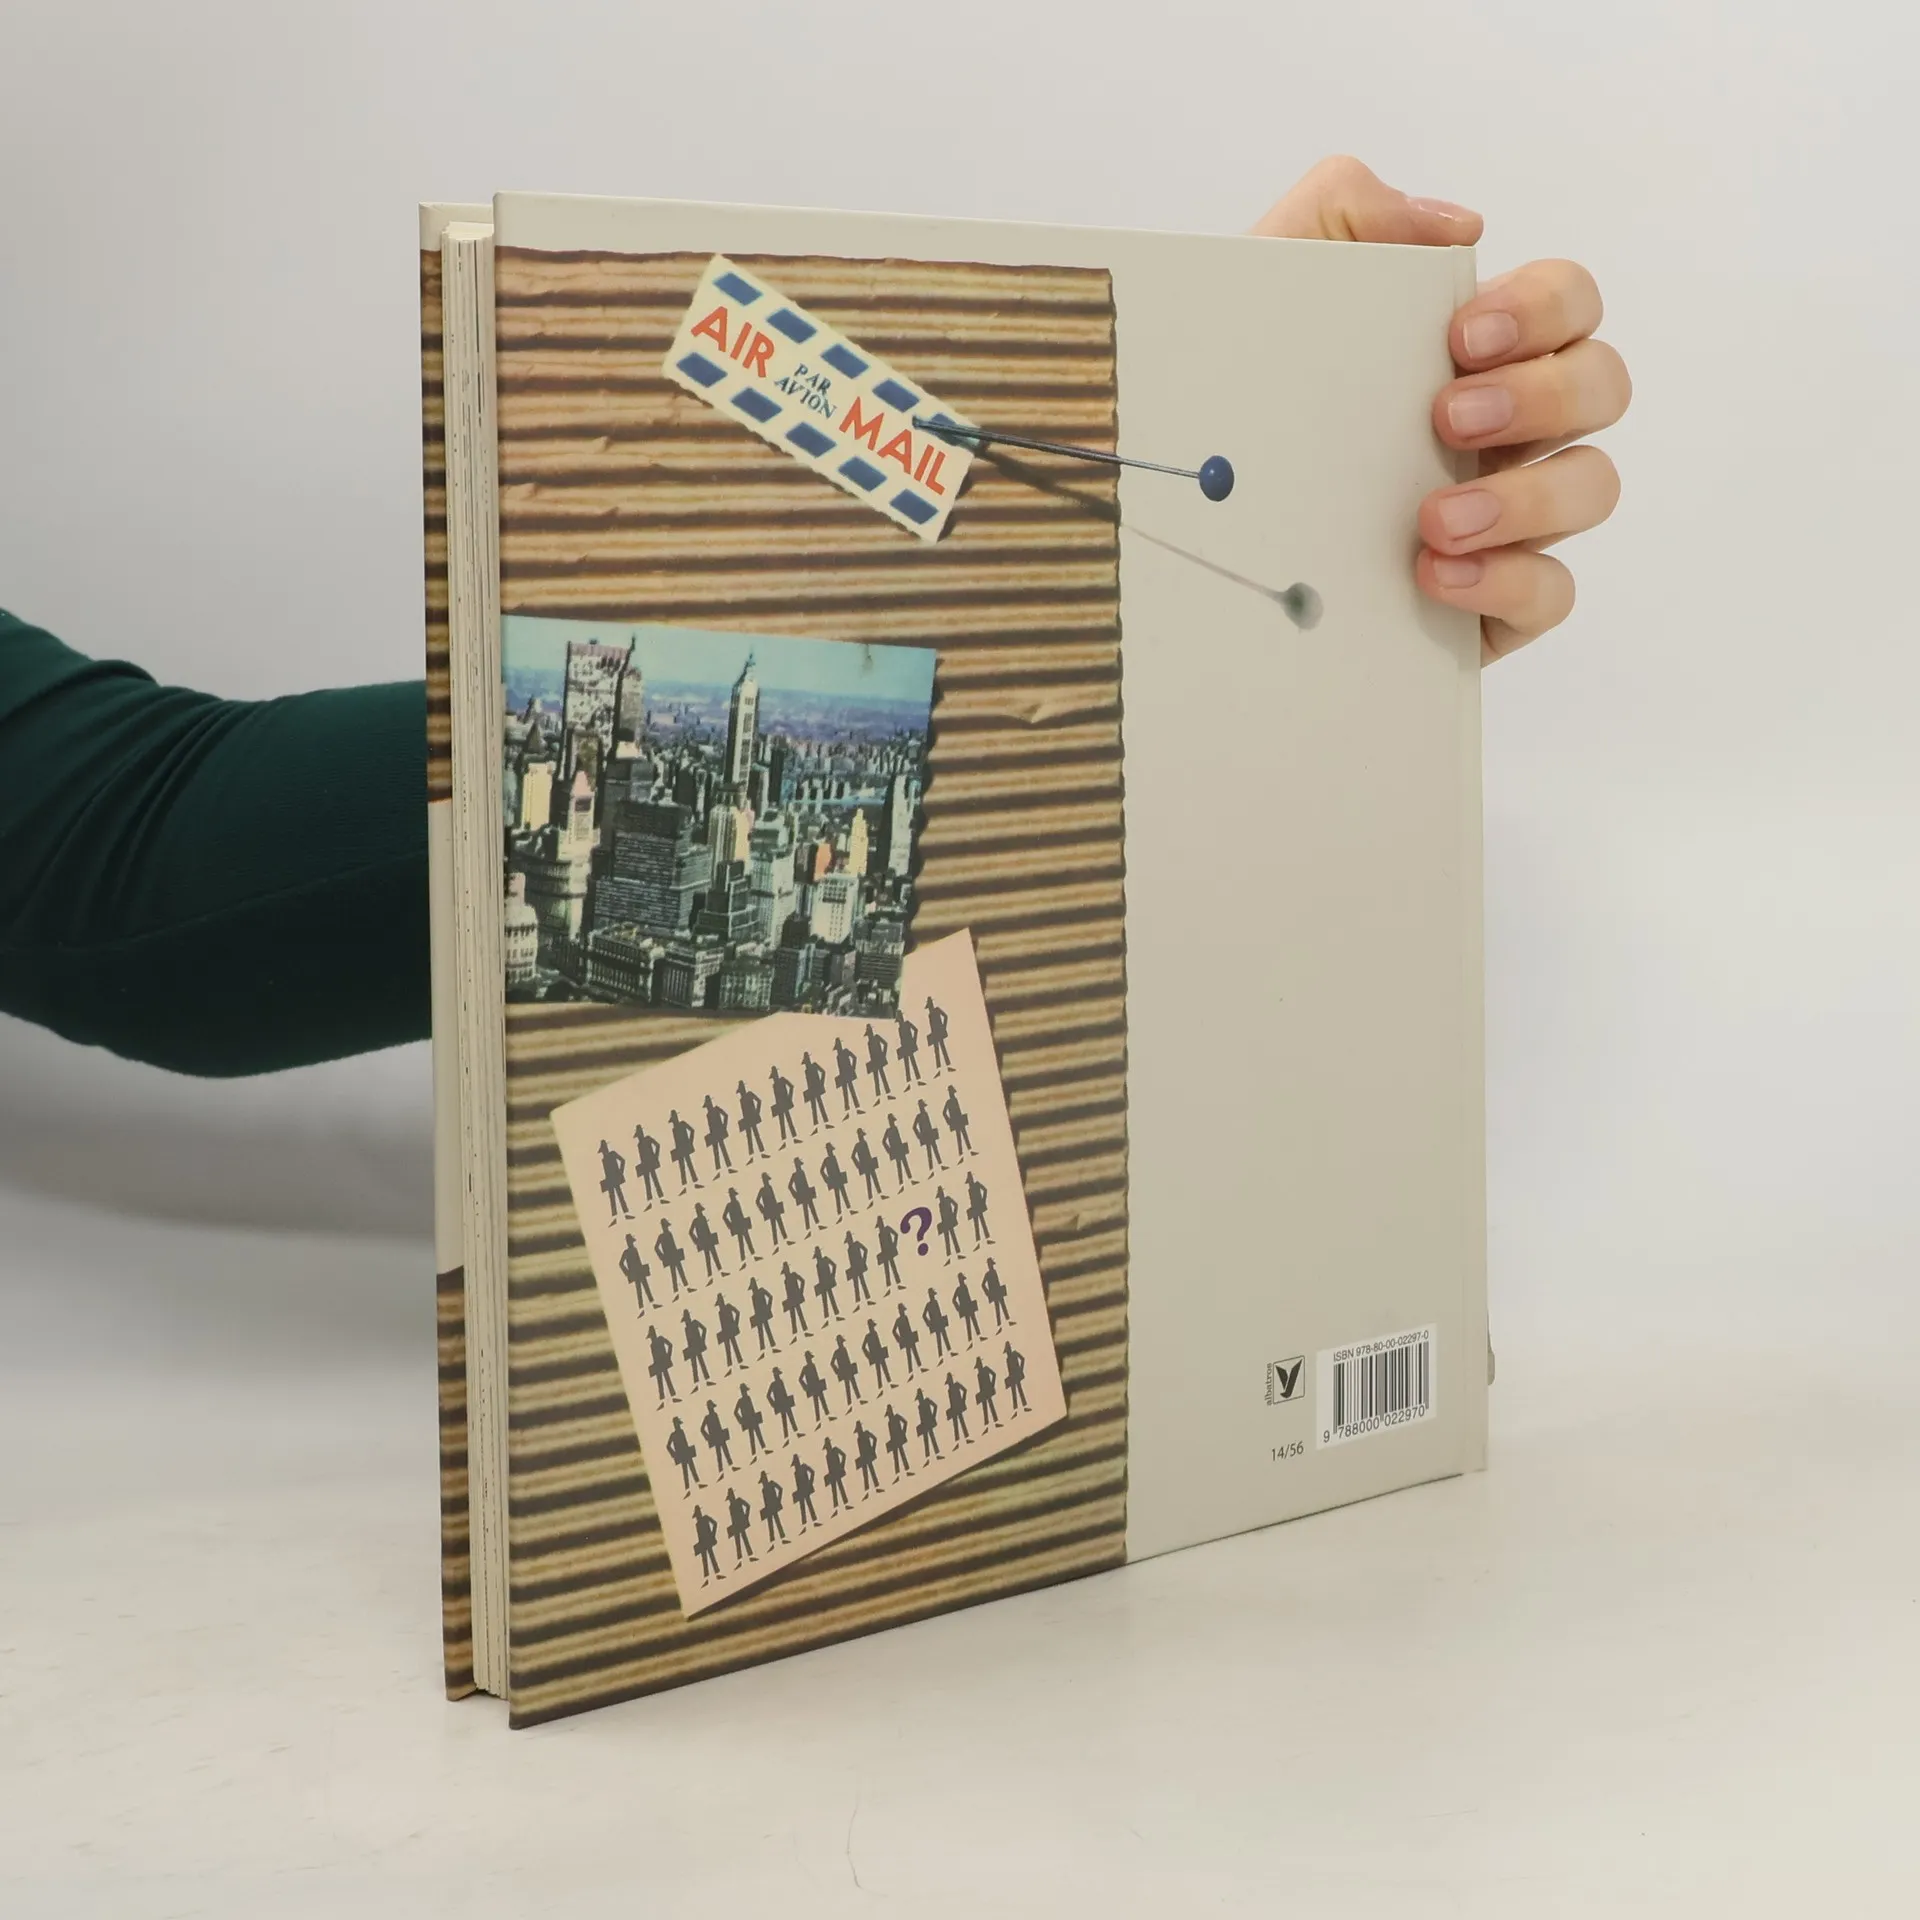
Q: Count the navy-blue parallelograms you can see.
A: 10